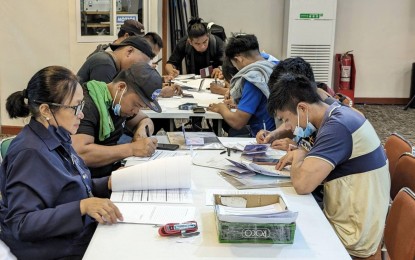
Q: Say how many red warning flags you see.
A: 0